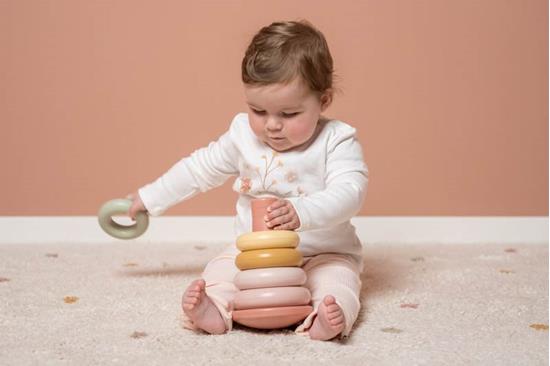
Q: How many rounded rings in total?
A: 5